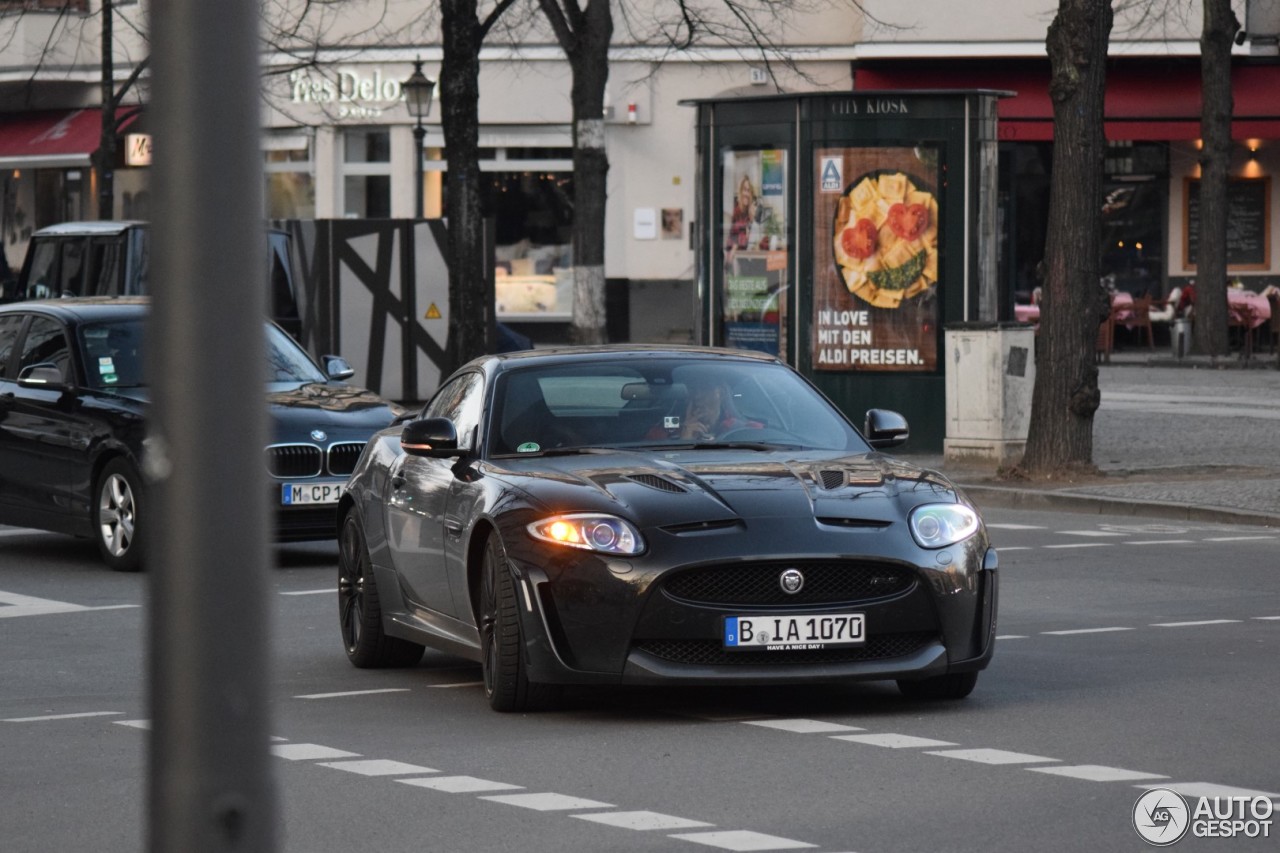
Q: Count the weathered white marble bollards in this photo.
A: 0